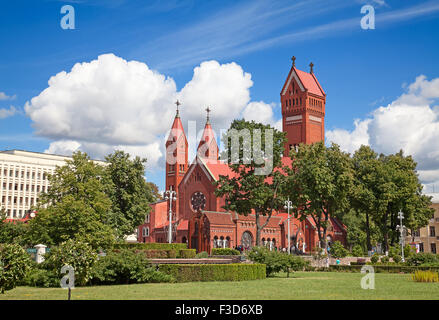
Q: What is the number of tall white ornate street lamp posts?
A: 3